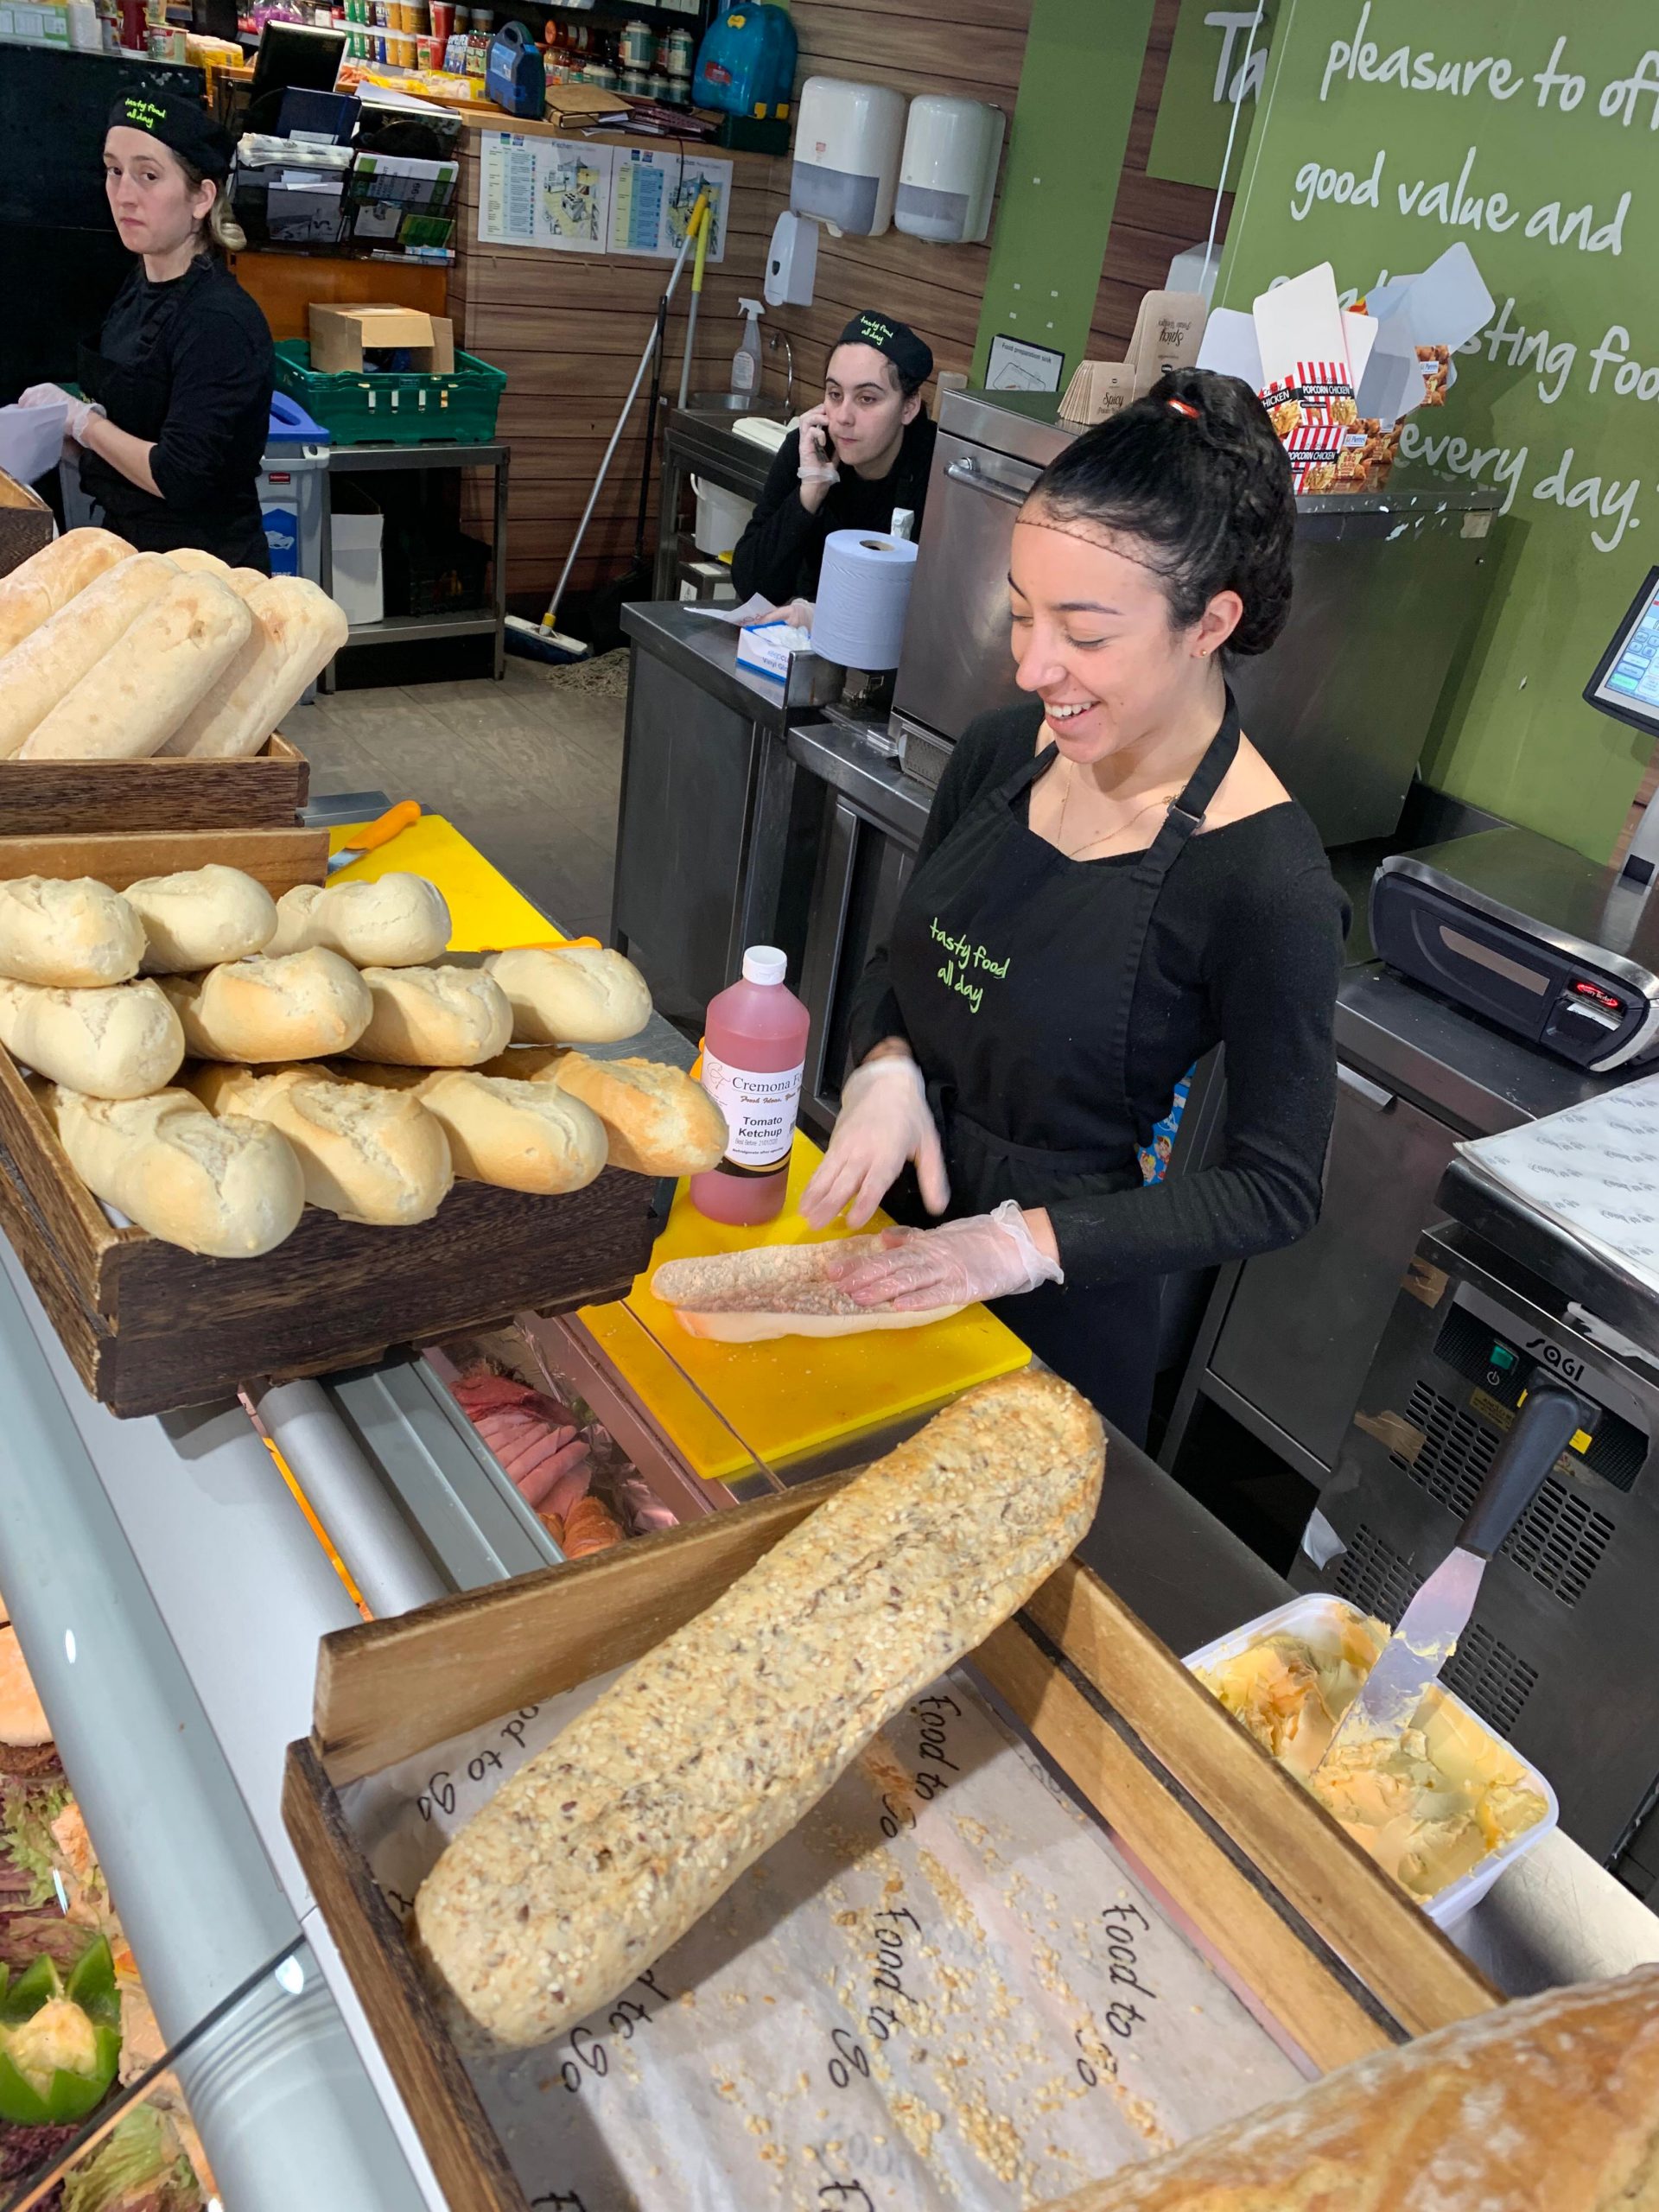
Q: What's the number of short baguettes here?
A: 11